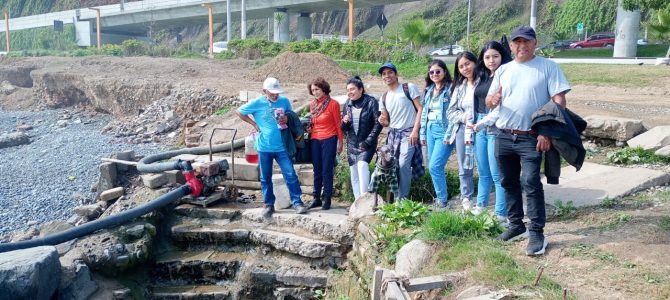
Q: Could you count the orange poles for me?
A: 4